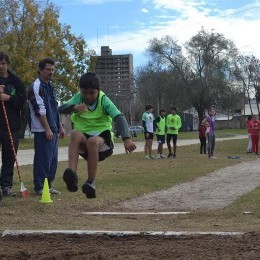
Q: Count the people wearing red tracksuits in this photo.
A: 1